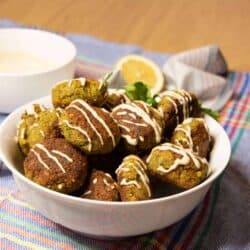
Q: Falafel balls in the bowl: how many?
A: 11